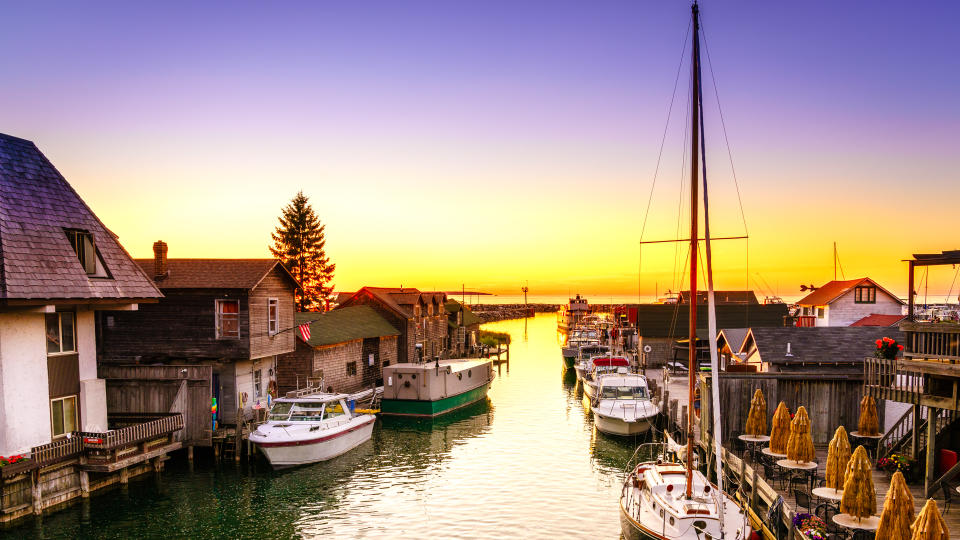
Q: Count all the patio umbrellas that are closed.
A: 8